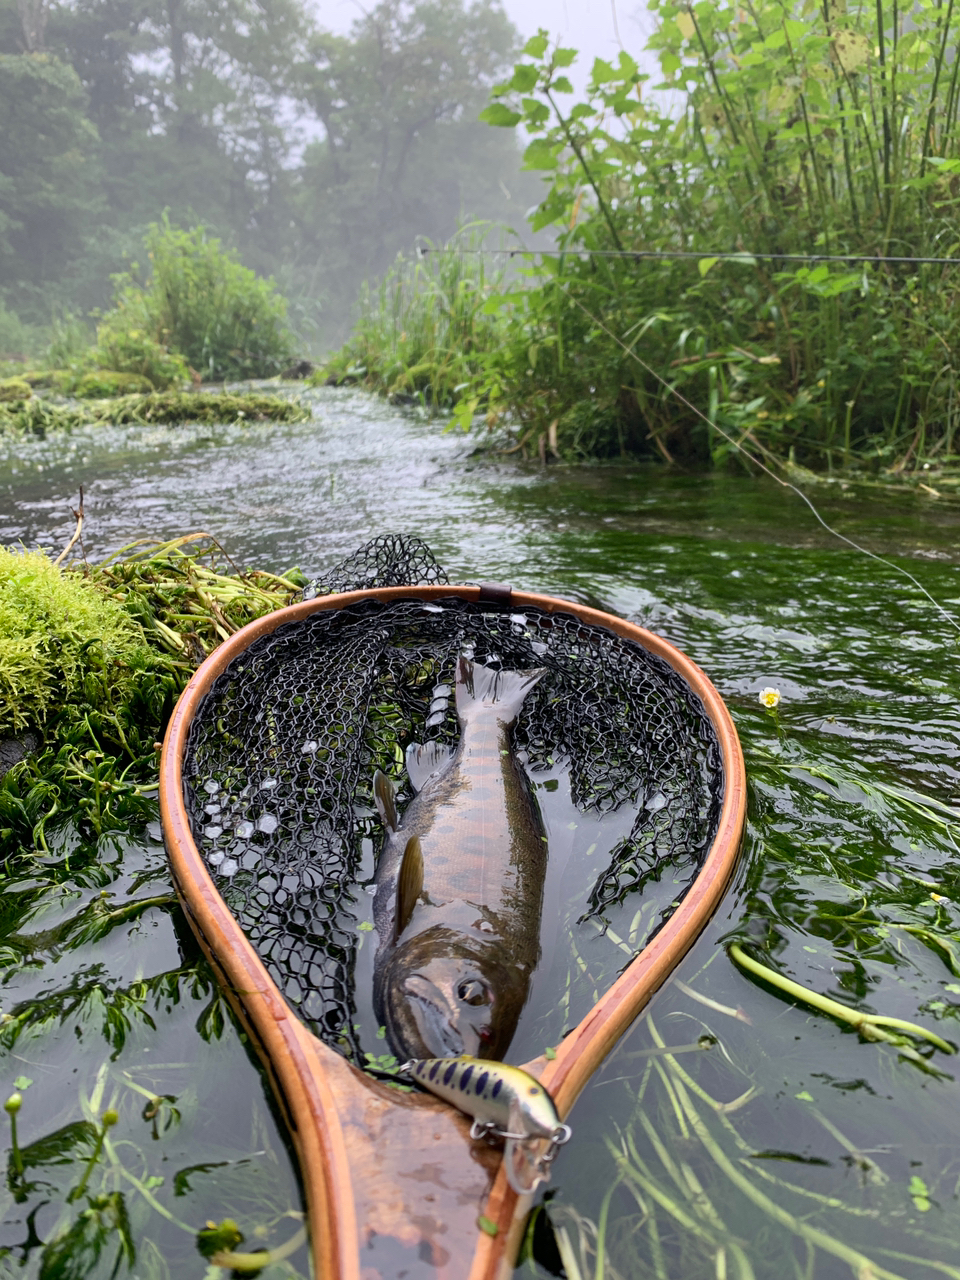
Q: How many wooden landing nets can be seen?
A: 1